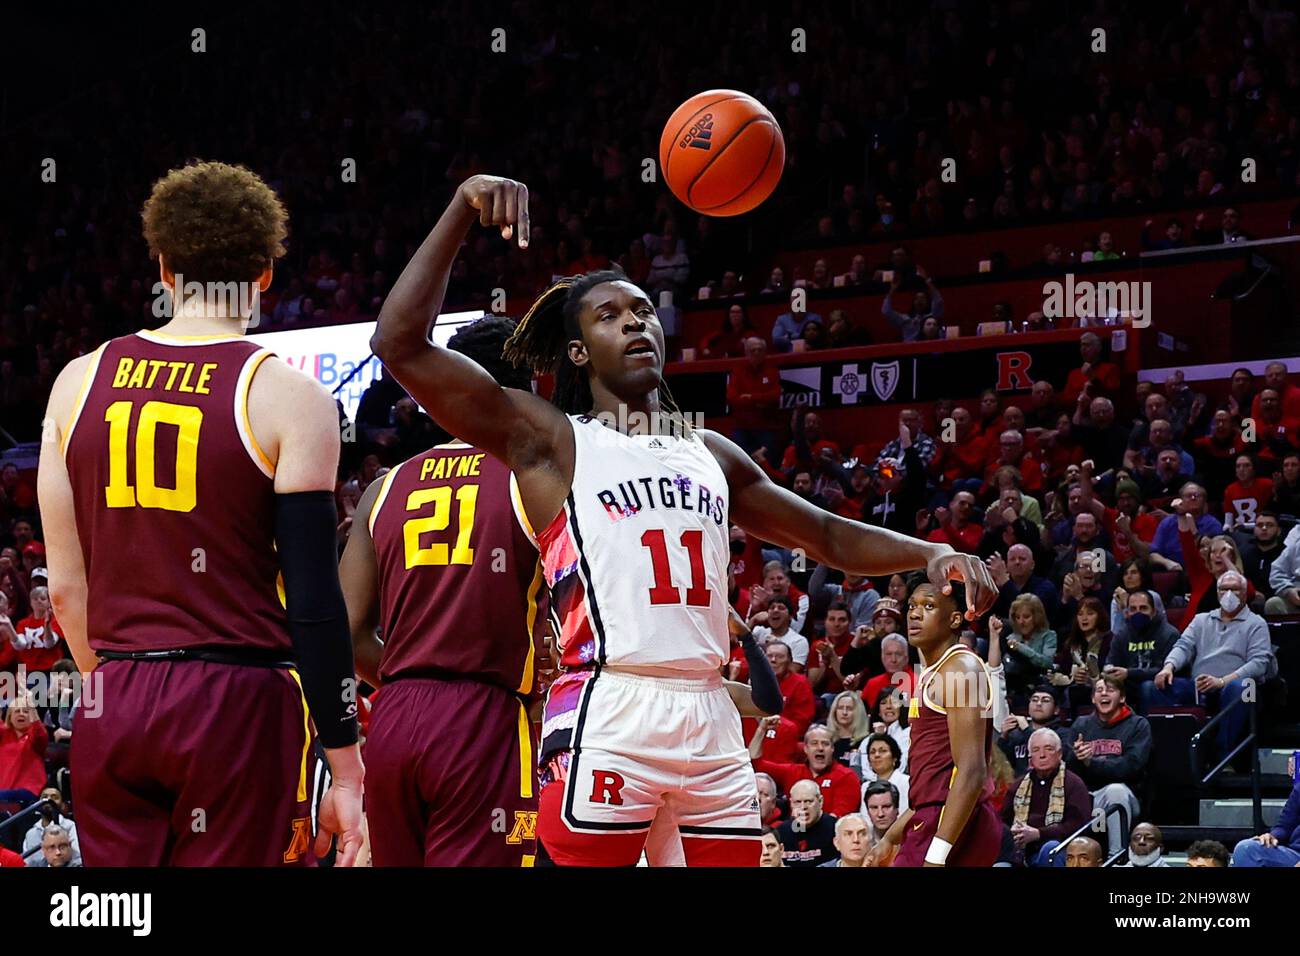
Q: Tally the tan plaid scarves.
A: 1